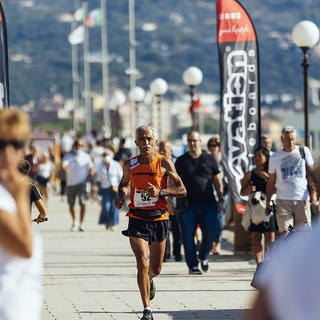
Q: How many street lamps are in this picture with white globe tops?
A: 5